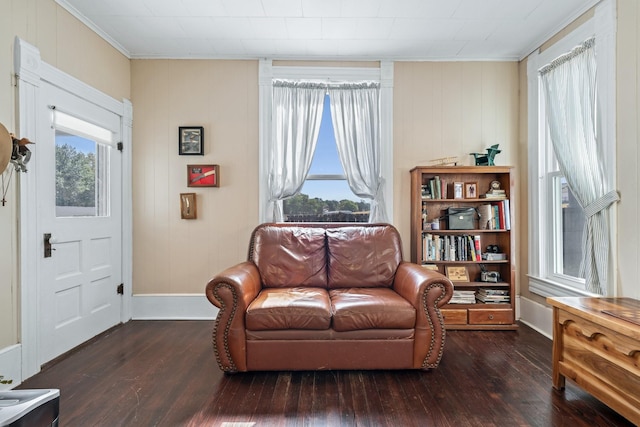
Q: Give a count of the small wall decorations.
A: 3